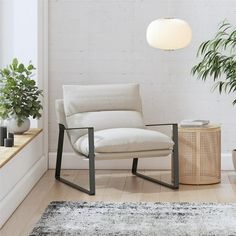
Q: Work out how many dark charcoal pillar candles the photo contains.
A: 3